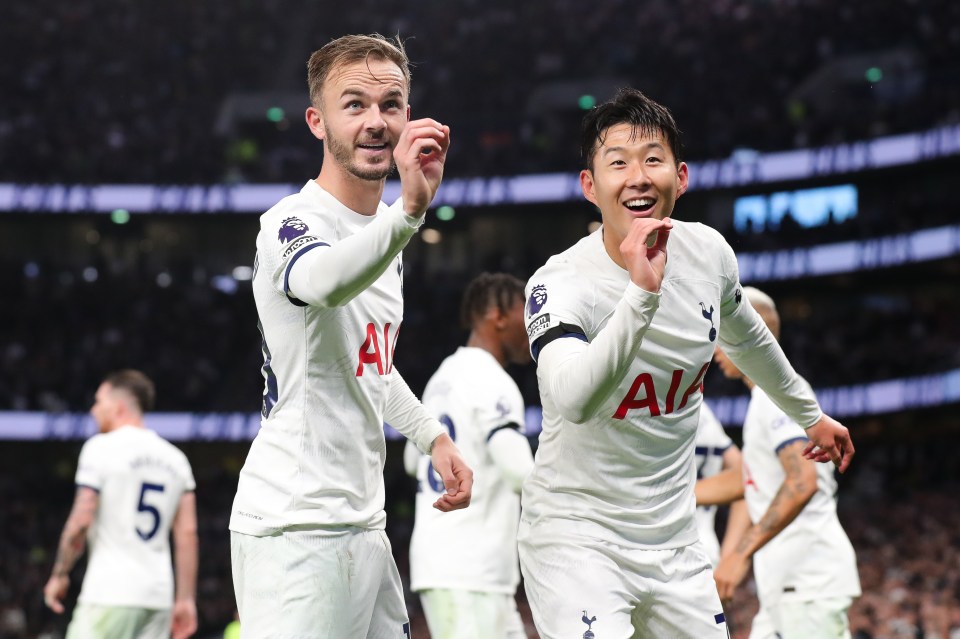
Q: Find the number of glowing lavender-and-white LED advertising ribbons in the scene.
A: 3